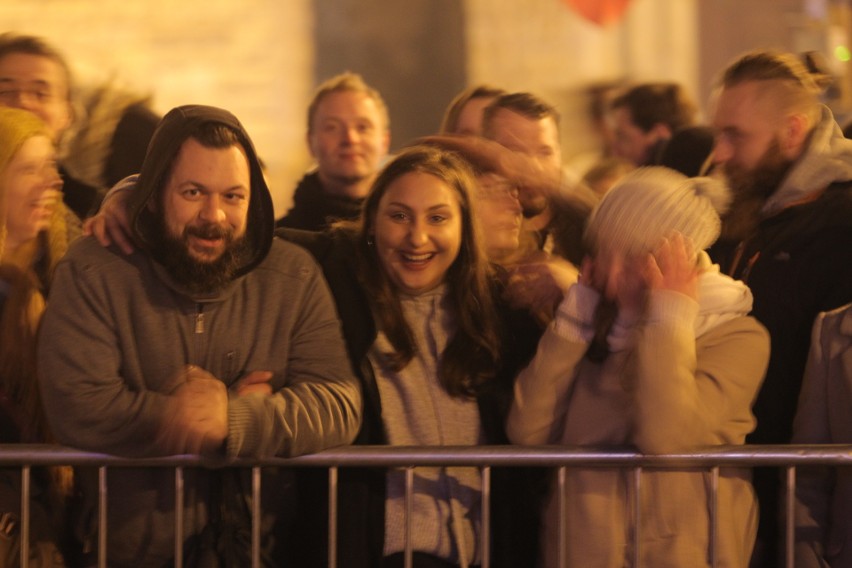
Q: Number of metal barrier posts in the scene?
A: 11